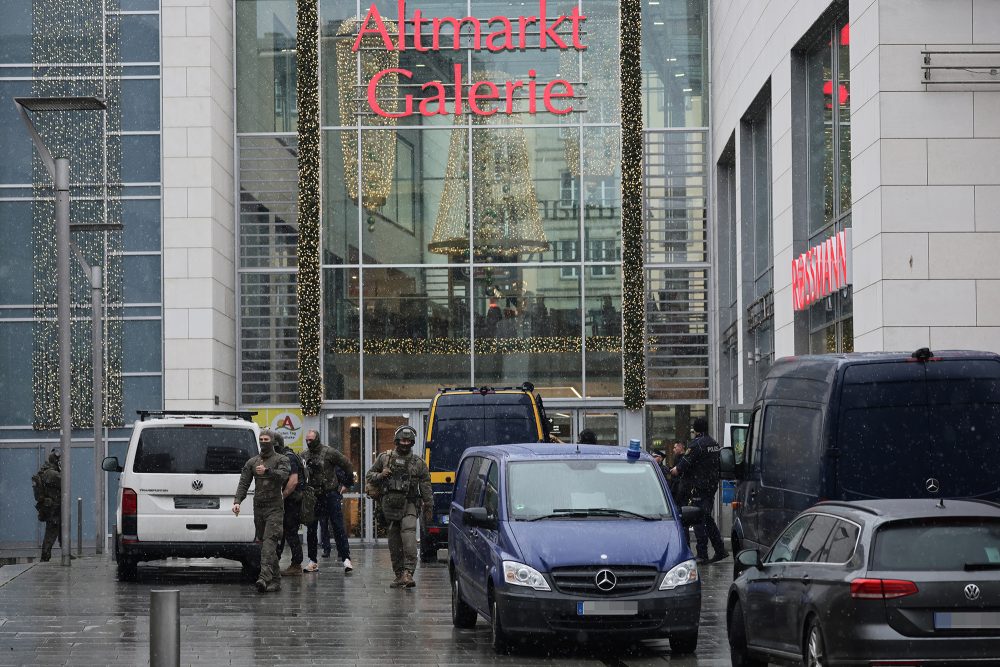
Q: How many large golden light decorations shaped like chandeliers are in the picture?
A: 3